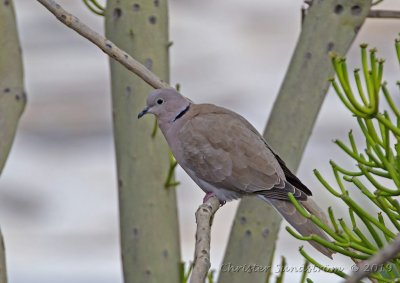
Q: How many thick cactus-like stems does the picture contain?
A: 3